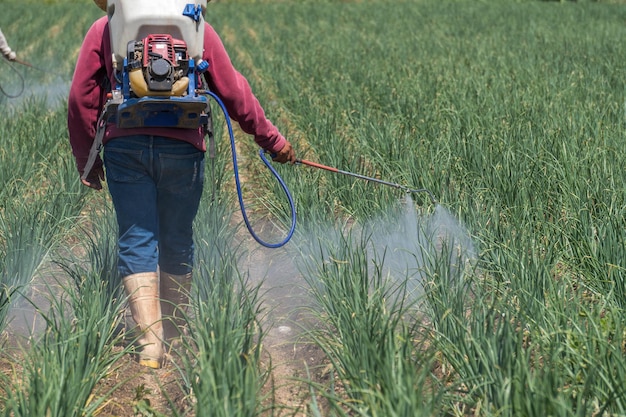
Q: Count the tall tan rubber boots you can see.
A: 2